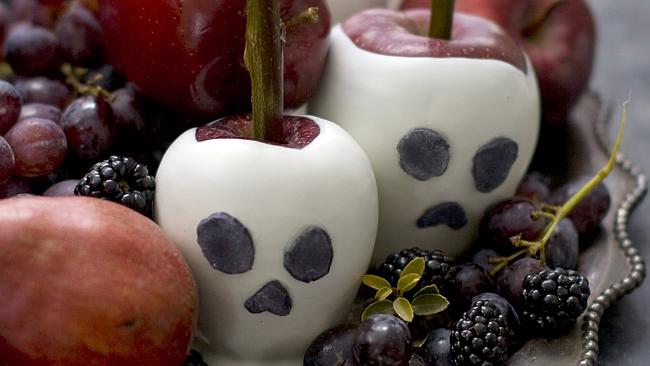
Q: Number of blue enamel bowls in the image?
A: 0